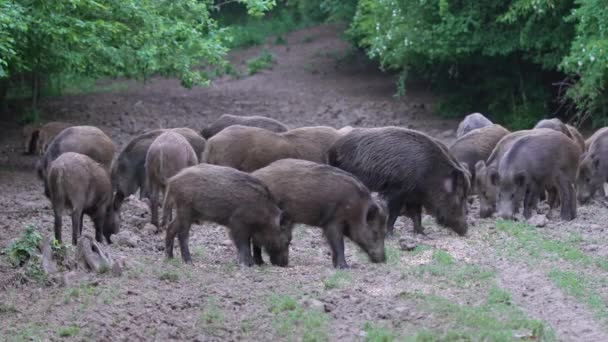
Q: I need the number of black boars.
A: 1